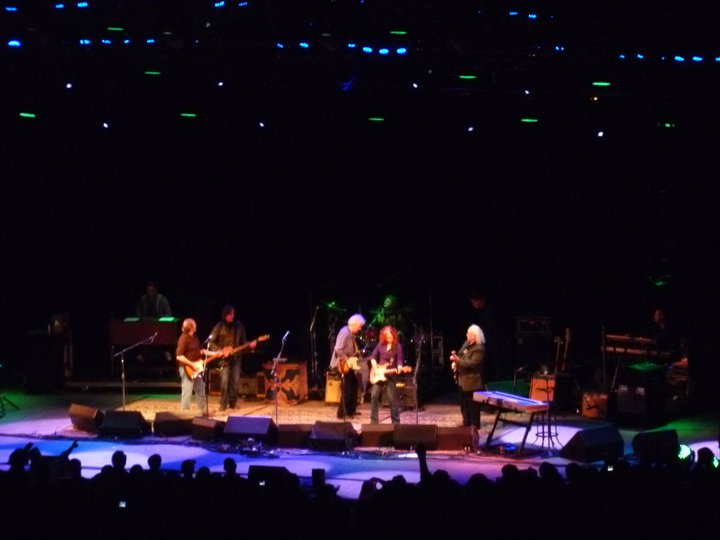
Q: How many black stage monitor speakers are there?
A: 12